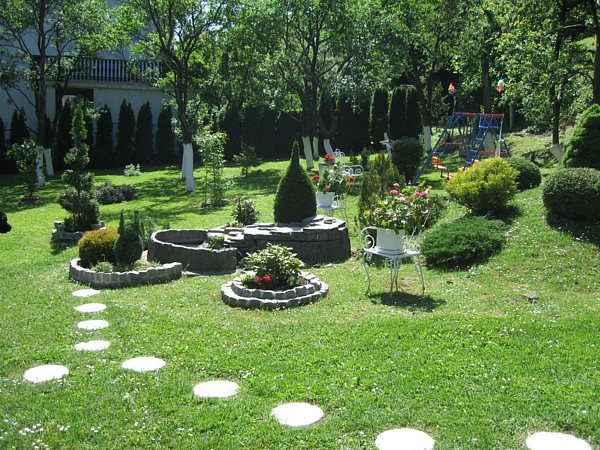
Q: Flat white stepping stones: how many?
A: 10